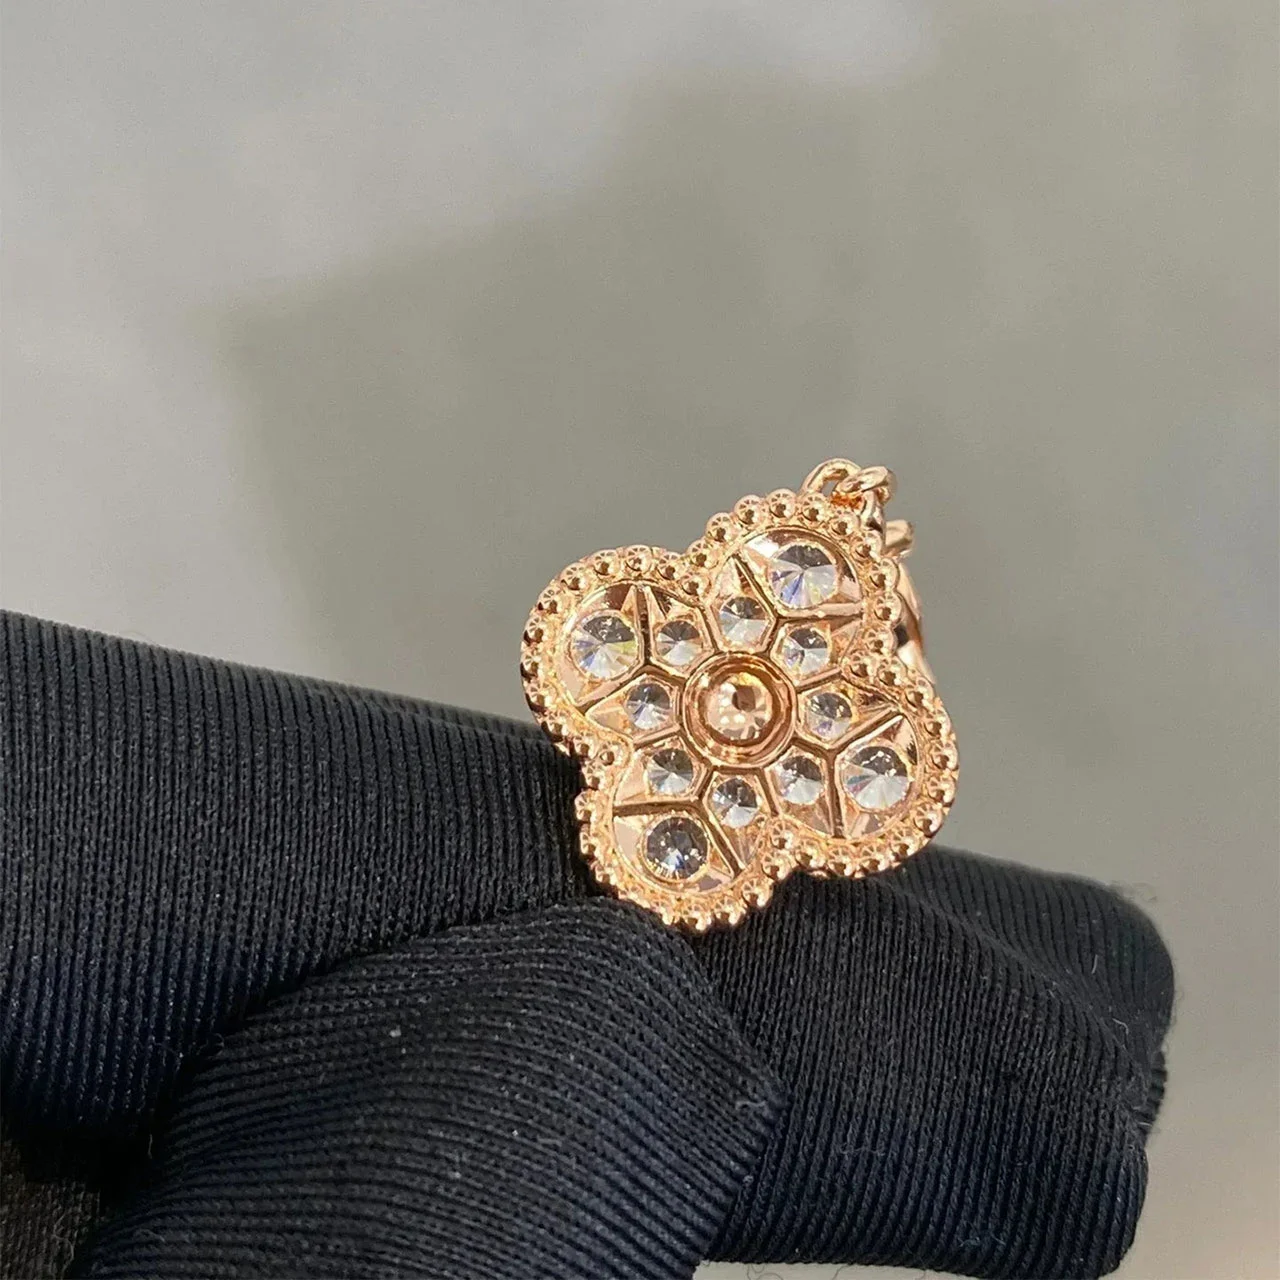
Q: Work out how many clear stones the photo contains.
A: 12